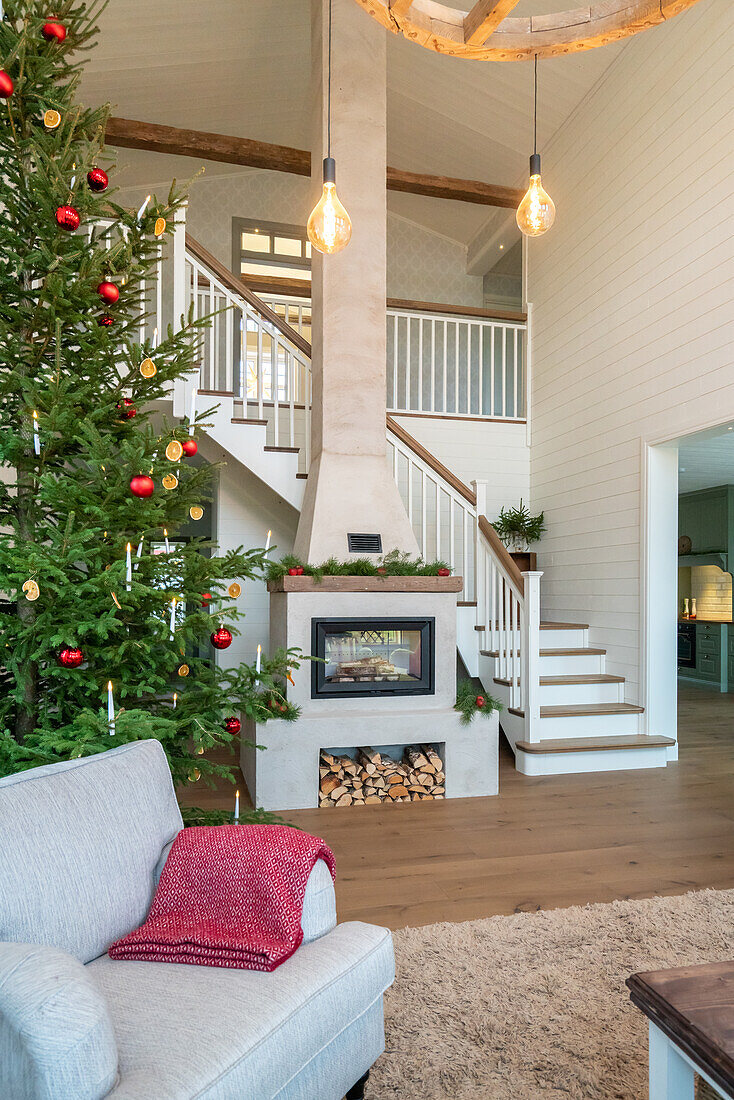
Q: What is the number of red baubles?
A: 13